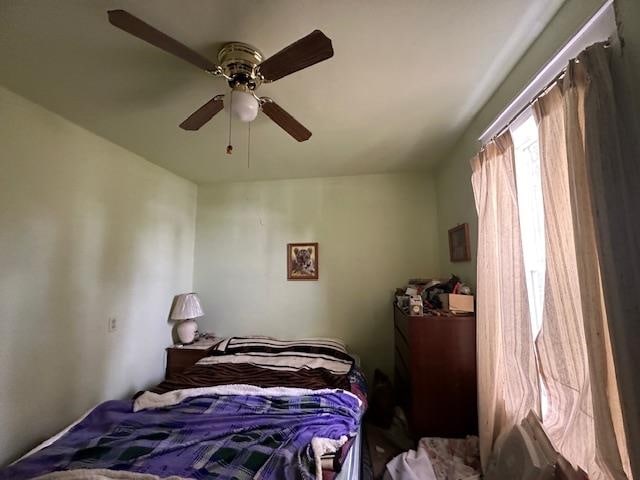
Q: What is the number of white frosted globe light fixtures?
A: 1